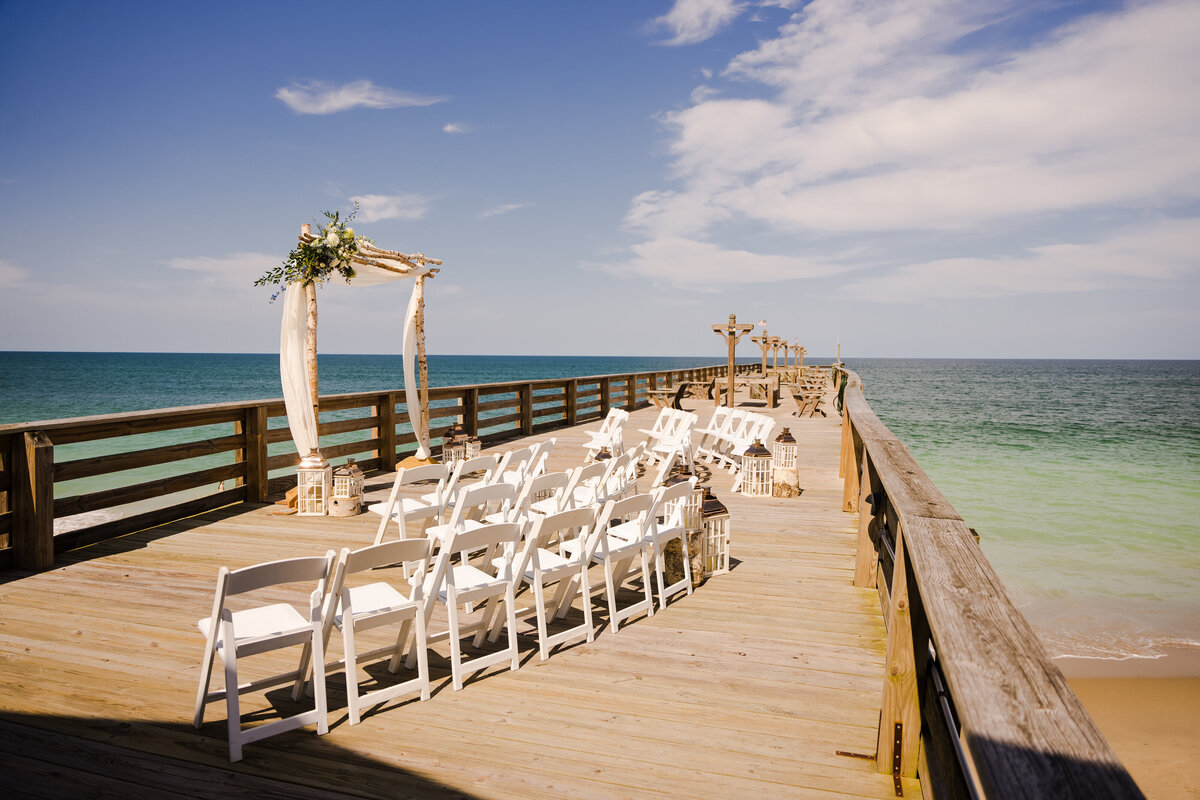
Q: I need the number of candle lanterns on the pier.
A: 11